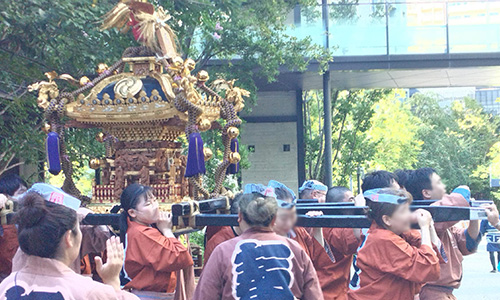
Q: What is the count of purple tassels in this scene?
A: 3